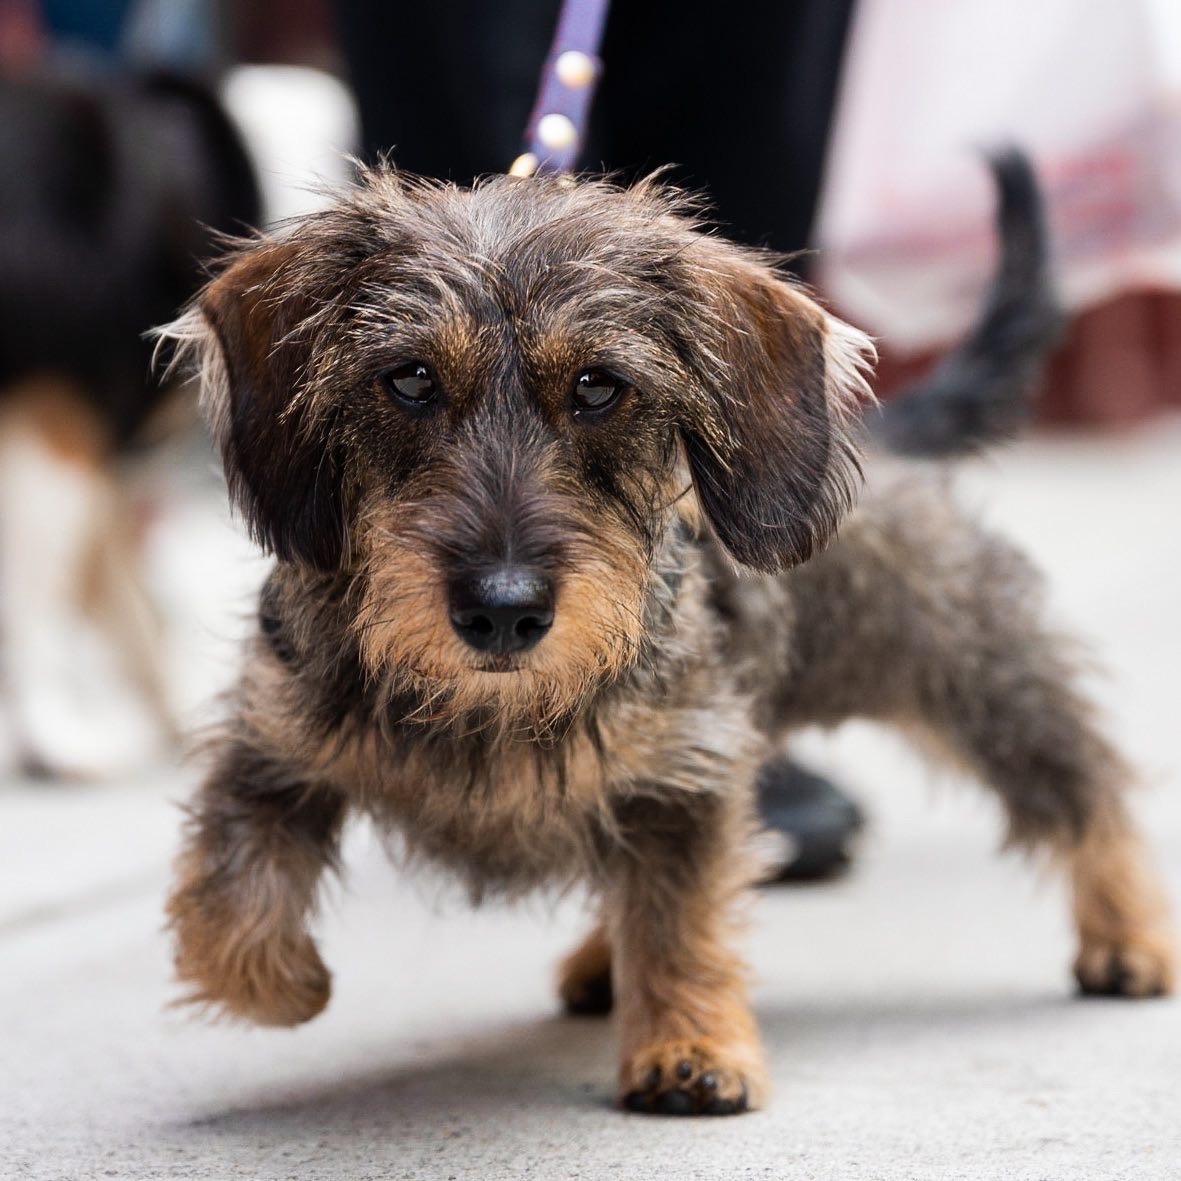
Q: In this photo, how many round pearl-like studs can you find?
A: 3